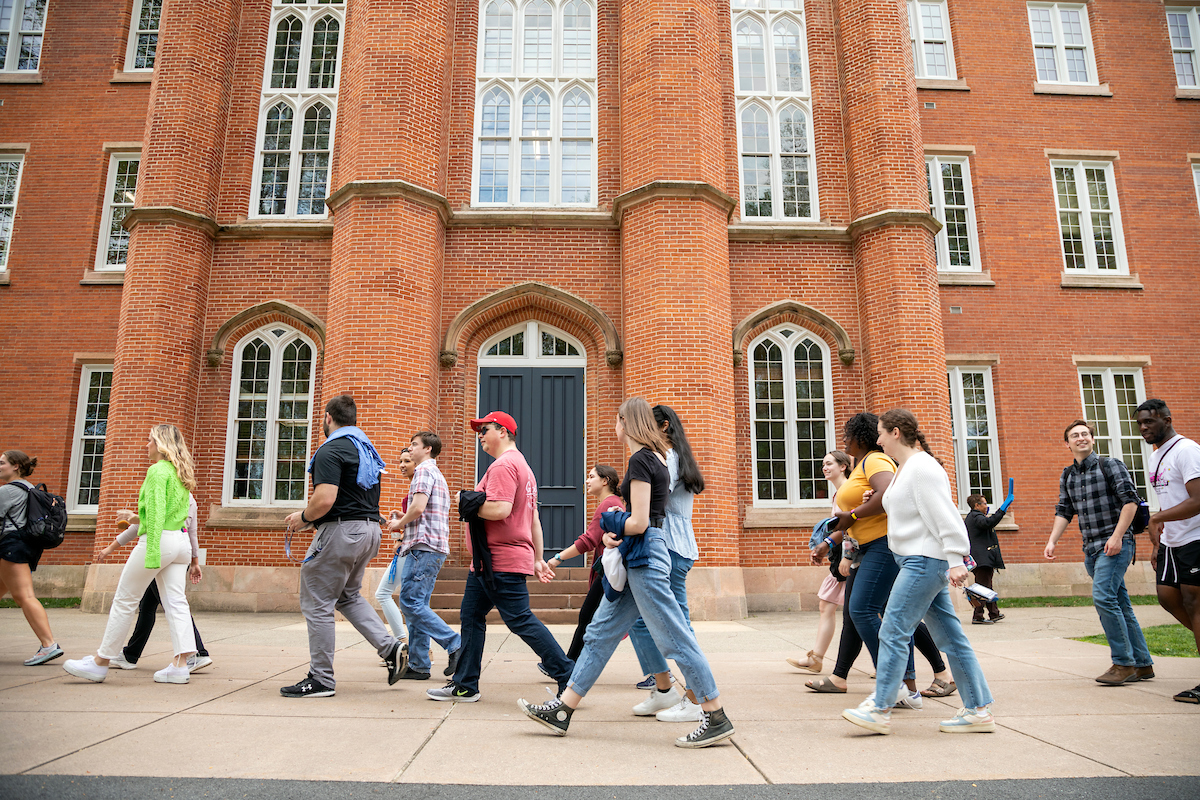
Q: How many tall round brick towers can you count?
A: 4